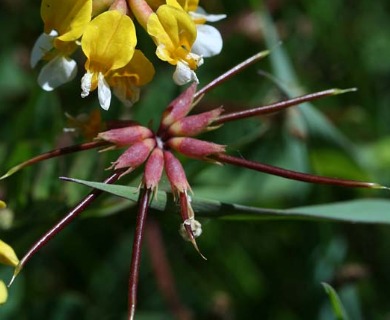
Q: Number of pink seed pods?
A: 7